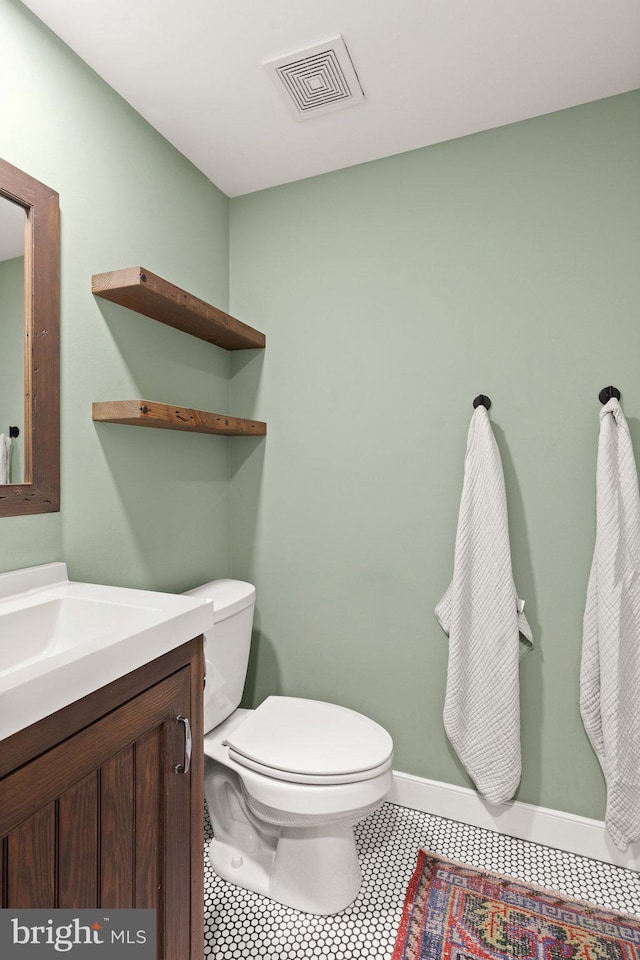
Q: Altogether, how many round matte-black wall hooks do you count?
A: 2